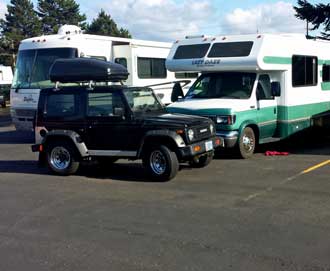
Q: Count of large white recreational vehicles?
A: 2